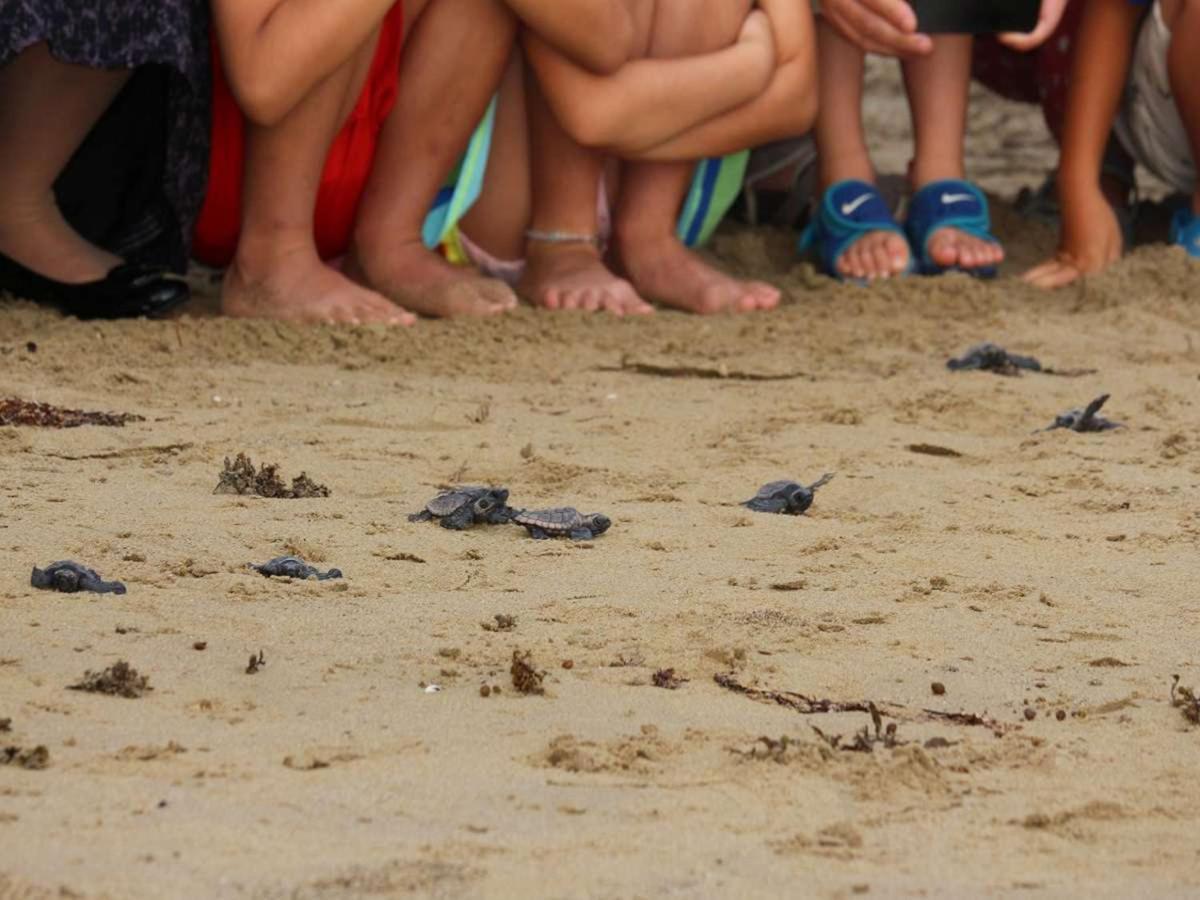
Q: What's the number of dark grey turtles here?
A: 7